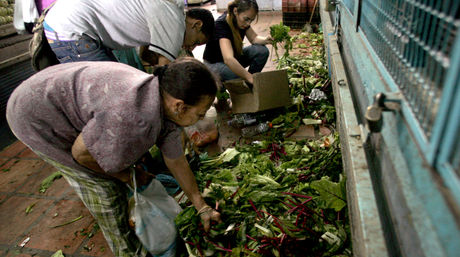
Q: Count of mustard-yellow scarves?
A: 1